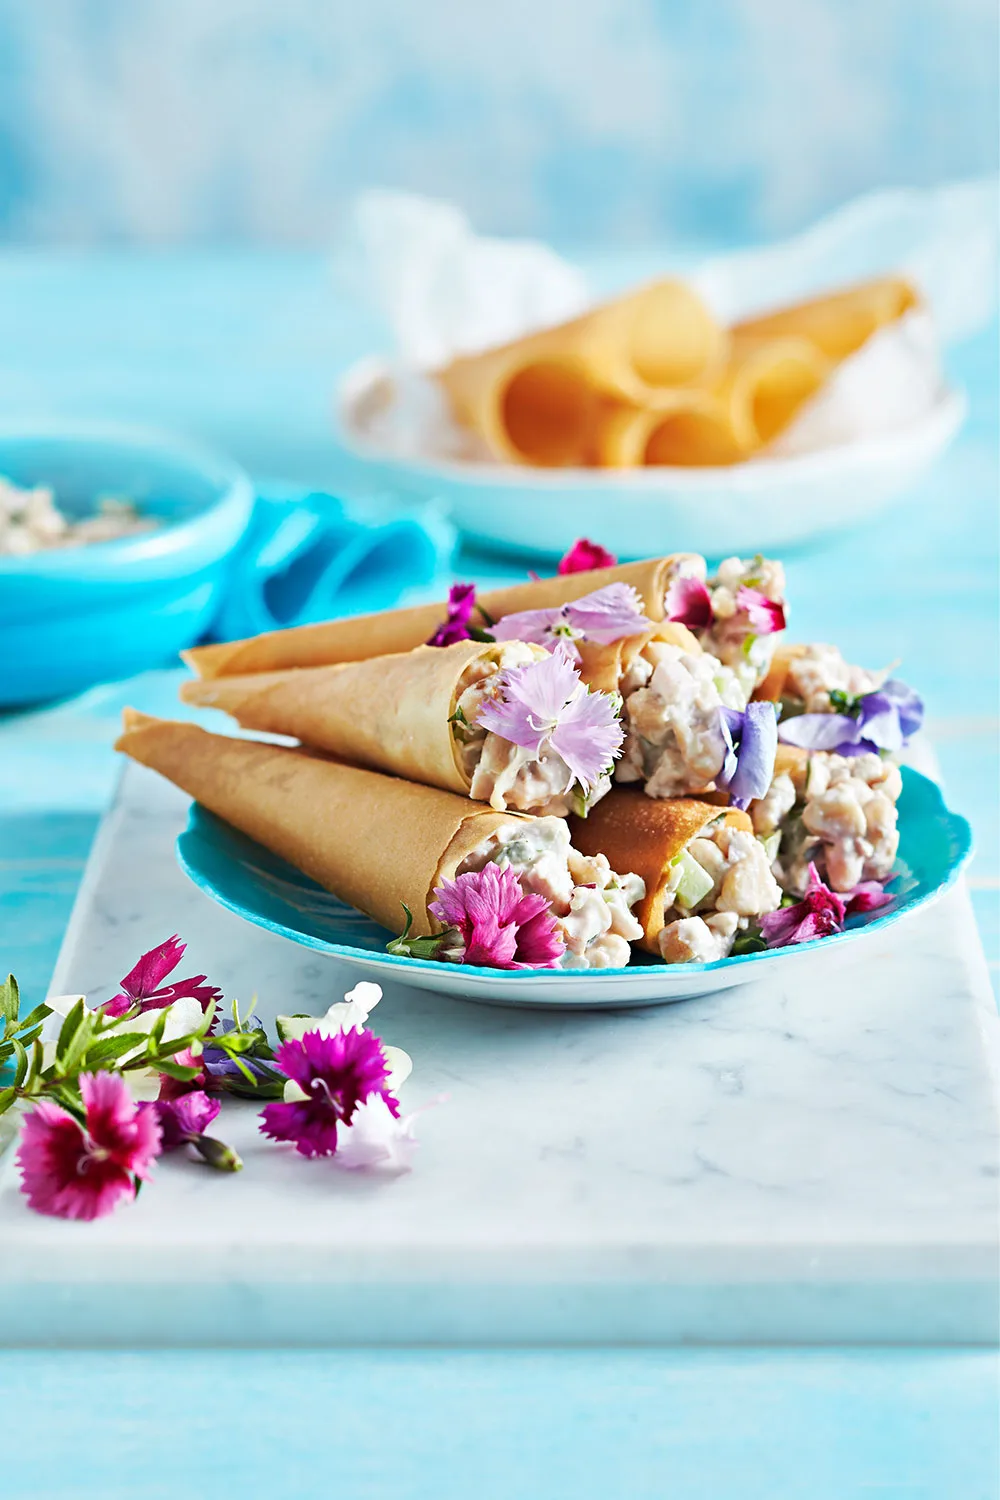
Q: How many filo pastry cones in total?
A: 12